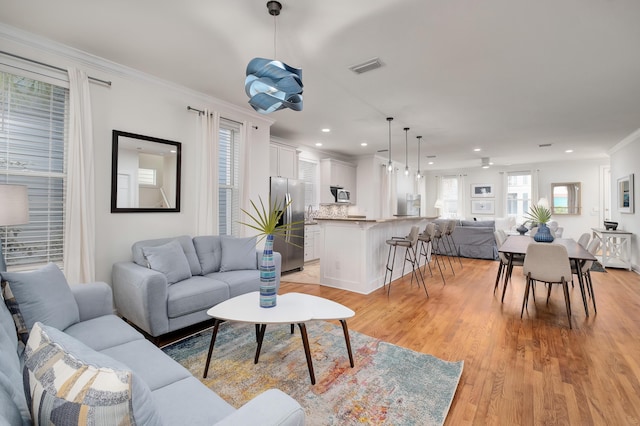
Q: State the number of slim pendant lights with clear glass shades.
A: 3